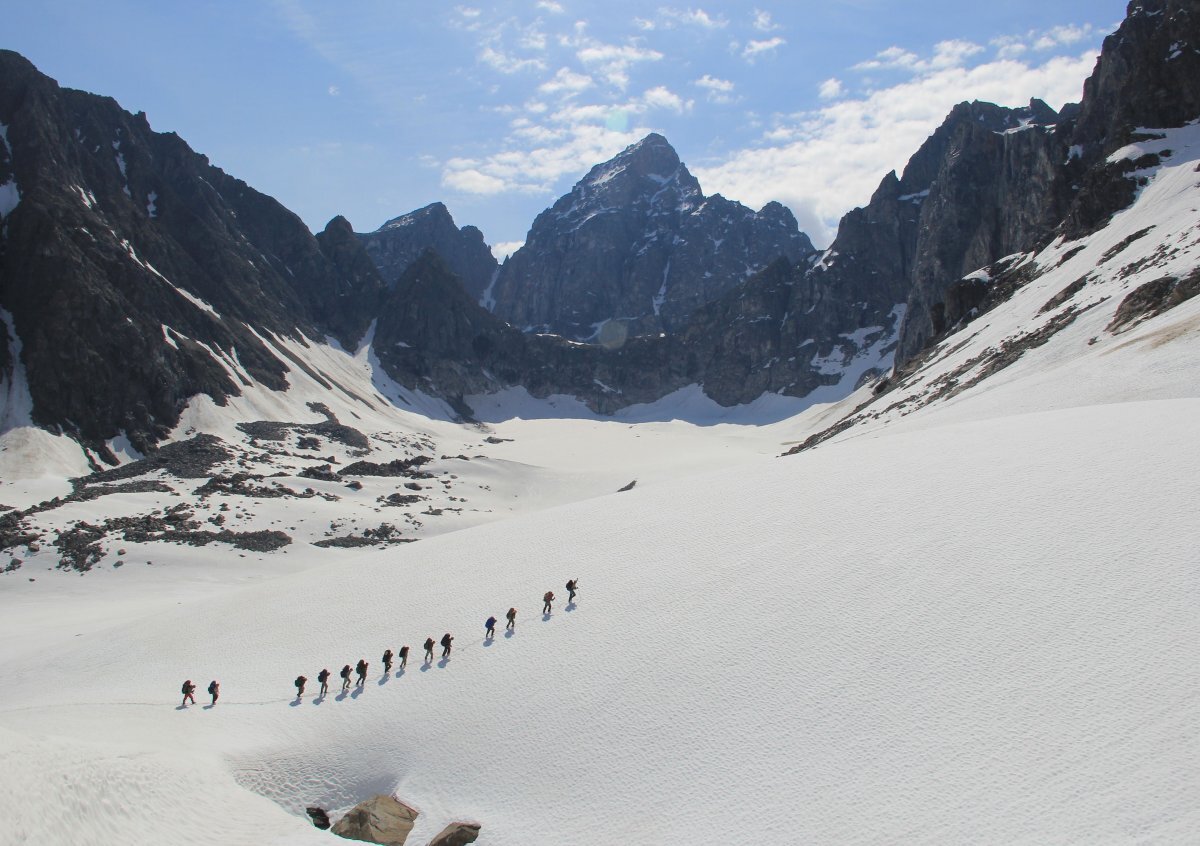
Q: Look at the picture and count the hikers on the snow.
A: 14